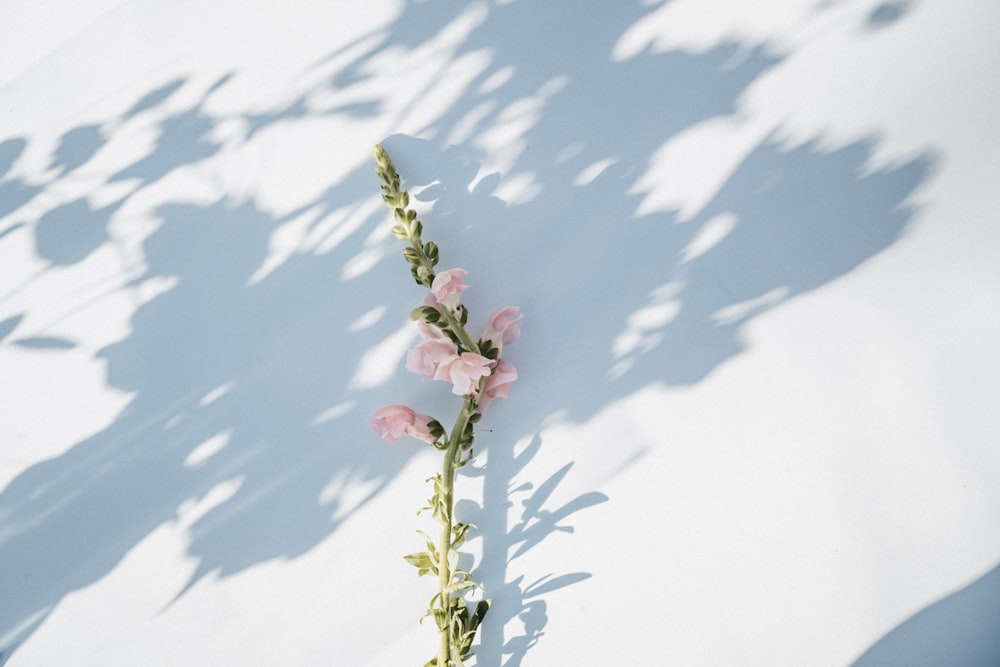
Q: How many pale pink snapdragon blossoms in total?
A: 6